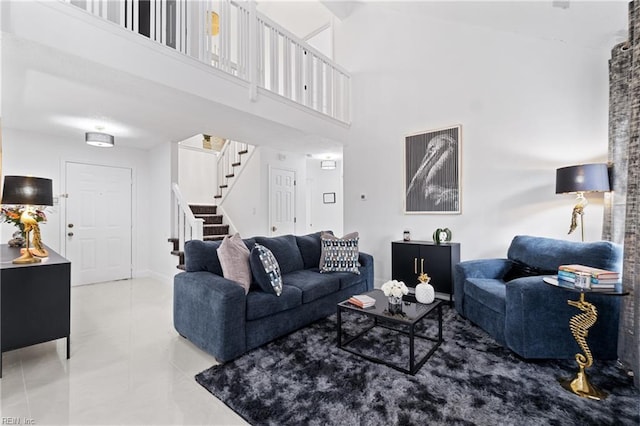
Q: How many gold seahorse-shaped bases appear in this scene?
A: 1